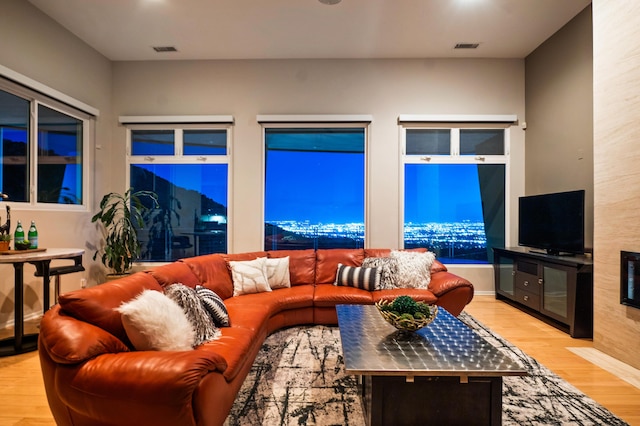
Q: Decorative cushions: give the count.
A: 8